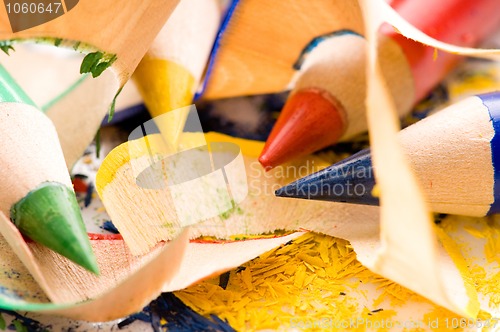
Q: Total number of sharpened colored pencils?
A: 4